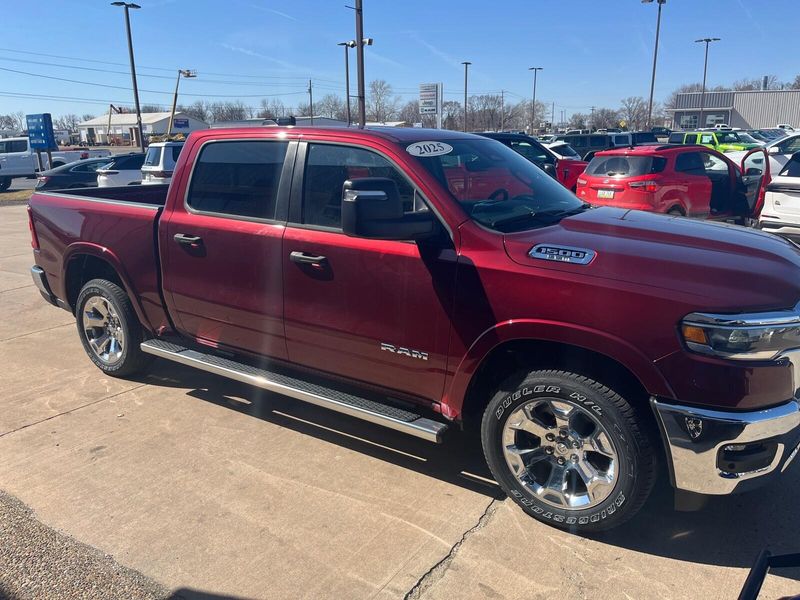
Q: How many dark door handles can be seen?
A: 2